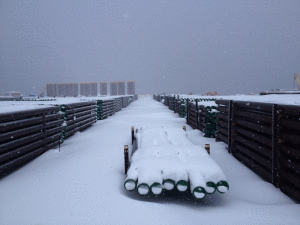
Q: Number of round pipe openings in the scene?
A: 8